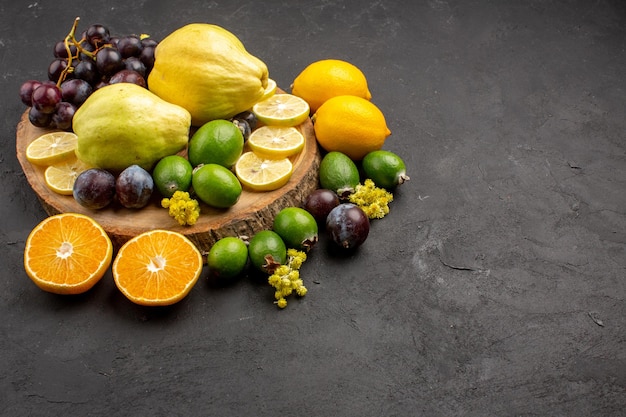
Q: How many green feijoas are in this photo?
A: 8